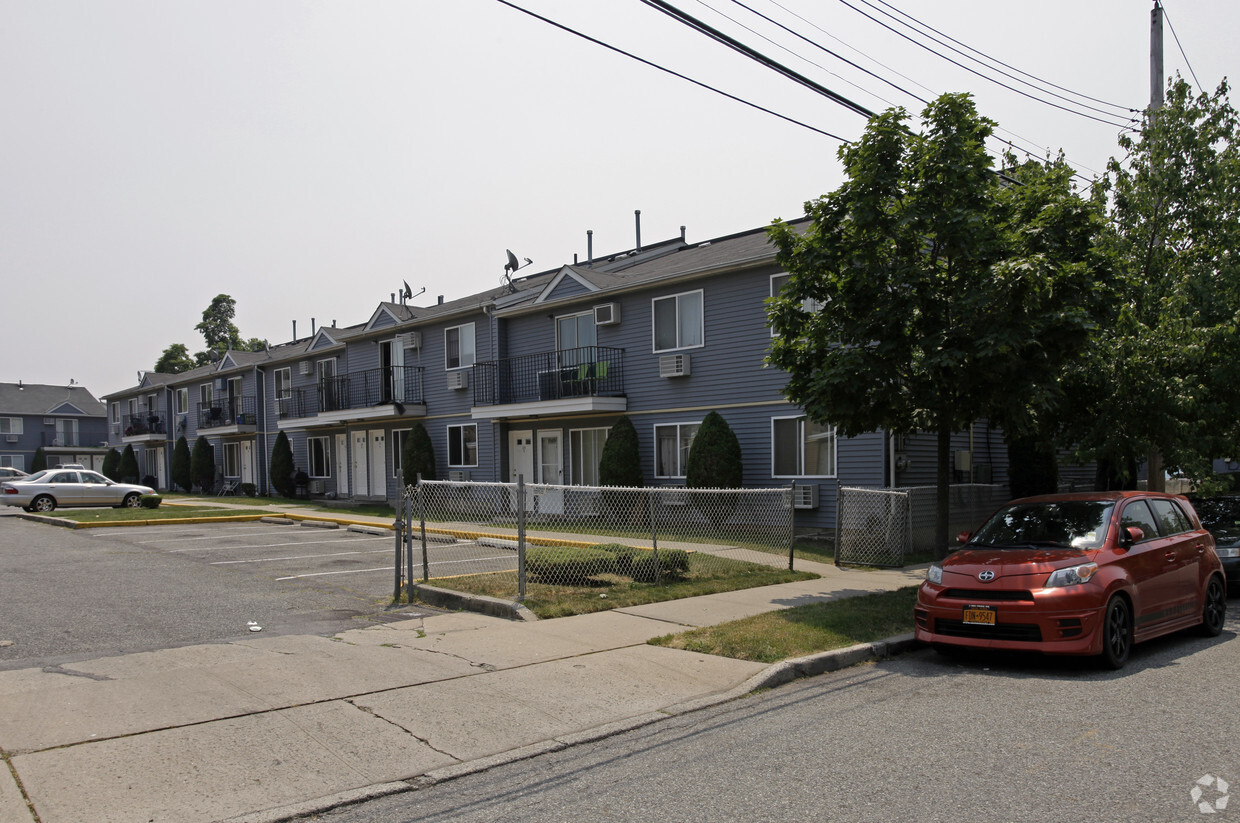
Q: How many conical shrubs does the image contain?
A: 9